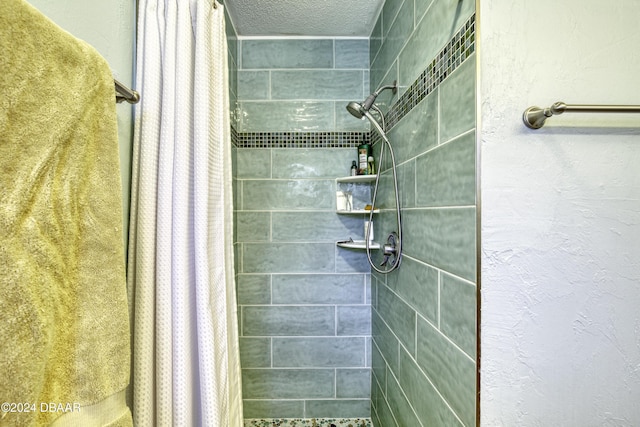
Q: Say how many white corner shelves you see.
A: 3